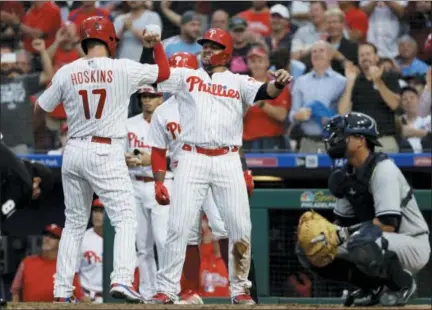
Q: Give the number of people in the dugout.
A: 3